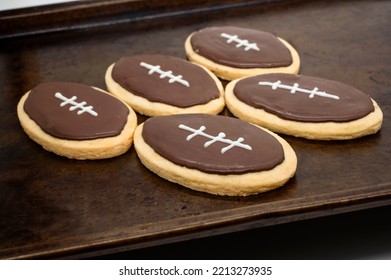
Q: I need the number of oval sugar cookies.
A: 5